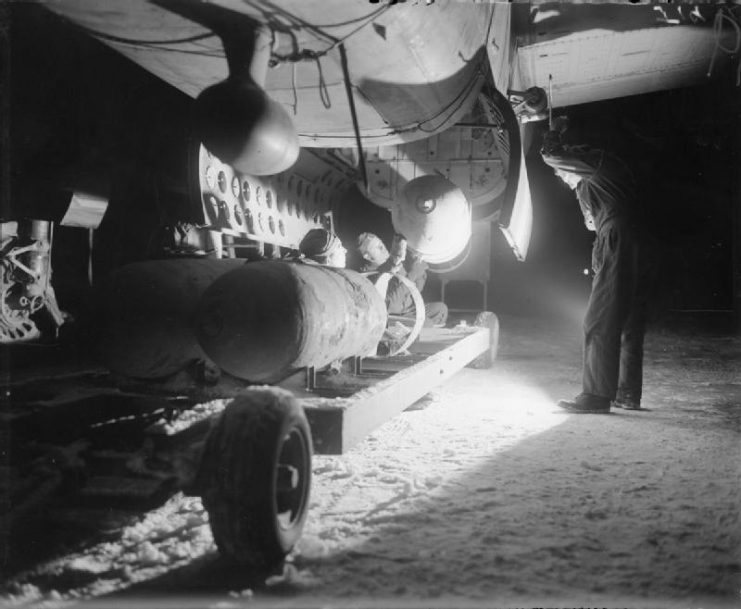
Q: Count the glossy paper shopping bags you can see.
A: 0